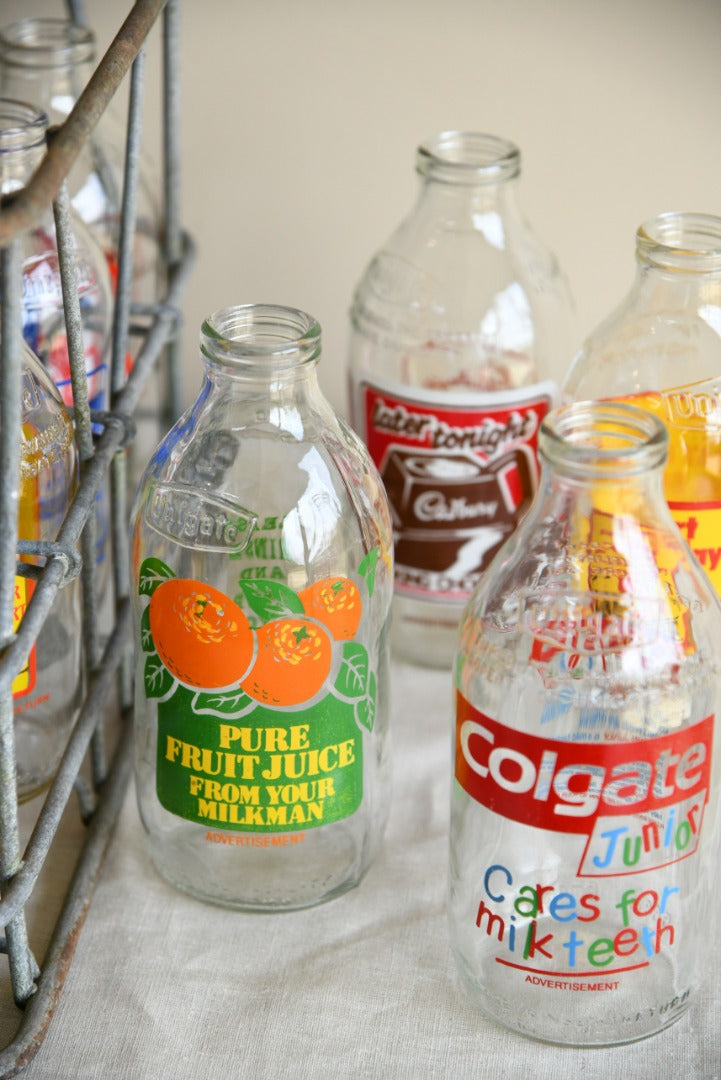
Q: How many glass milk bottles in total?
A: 7